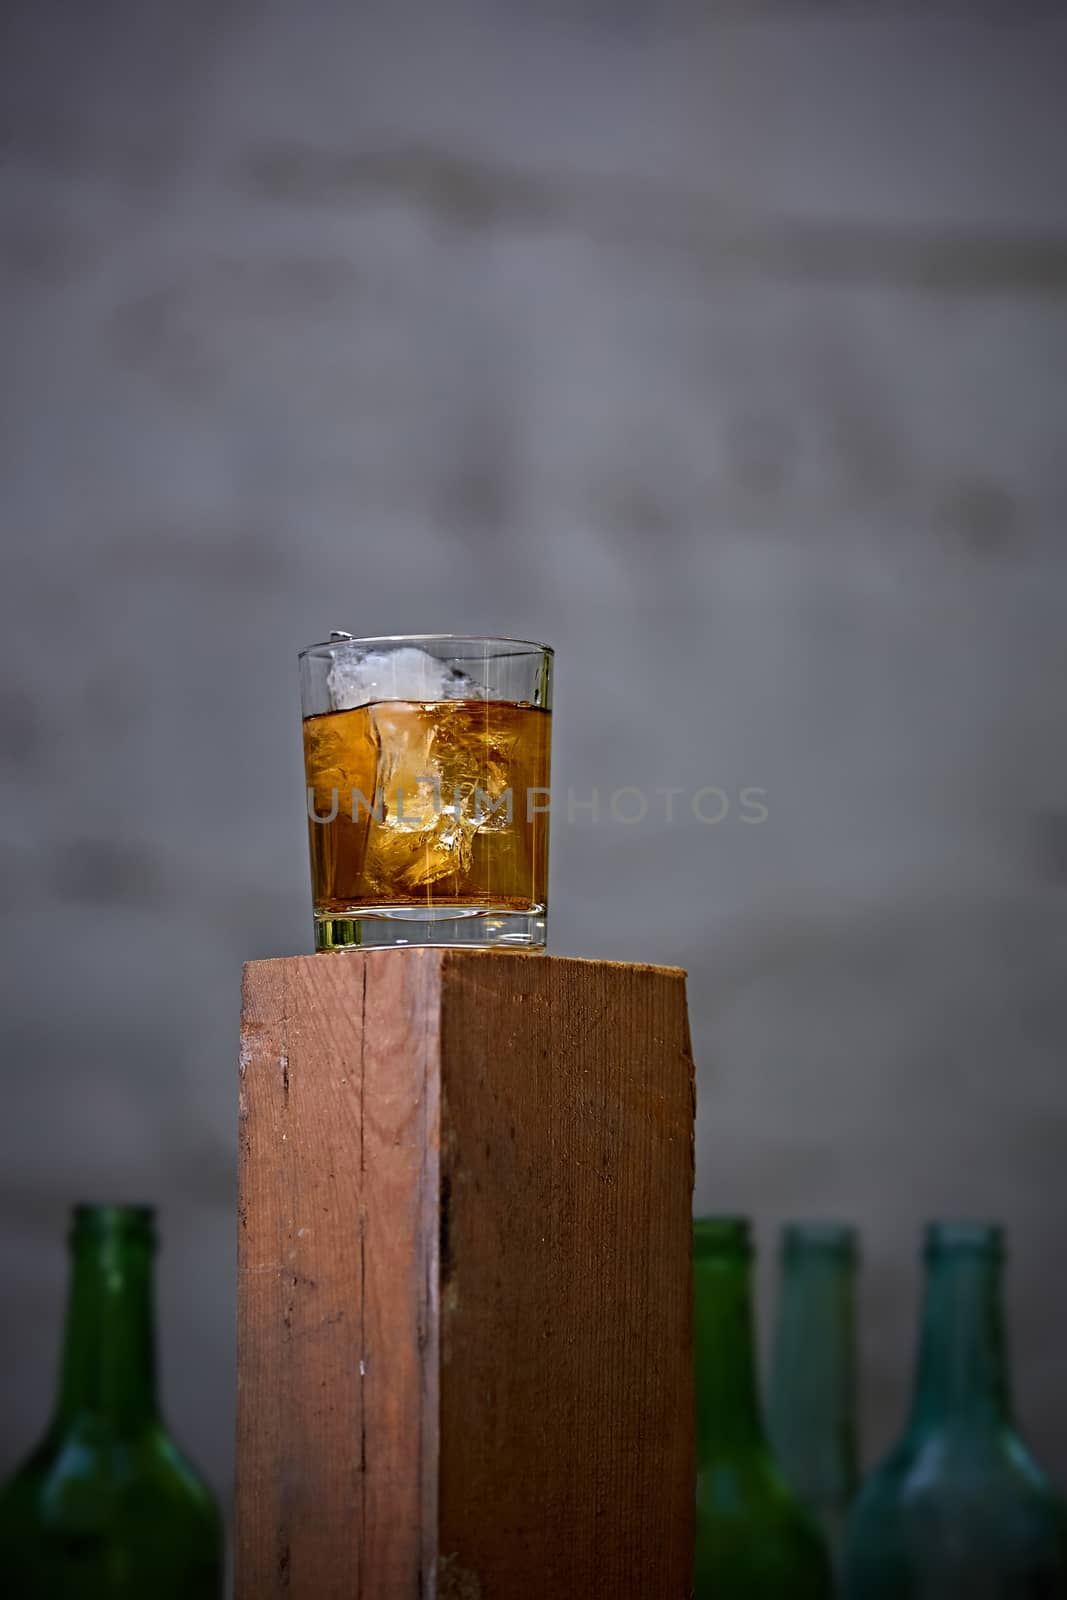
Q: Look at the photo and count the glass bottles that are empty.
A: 4